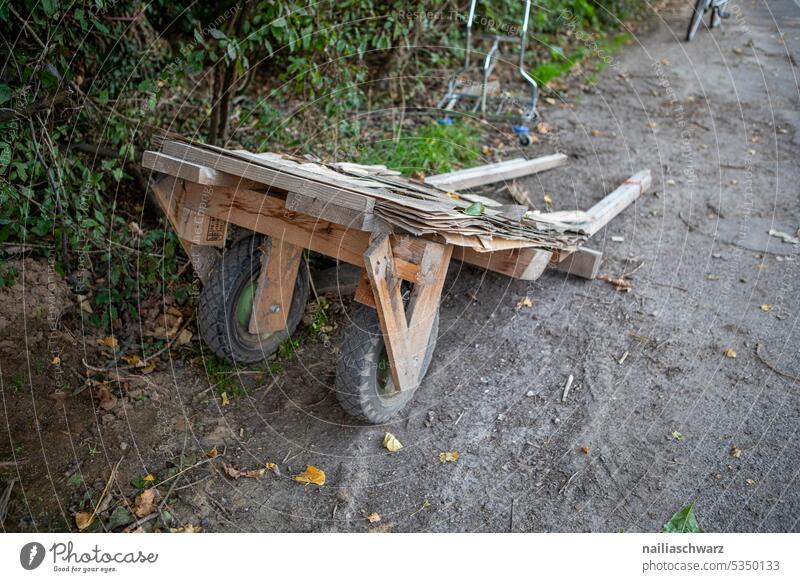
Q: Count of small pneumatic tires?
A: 2